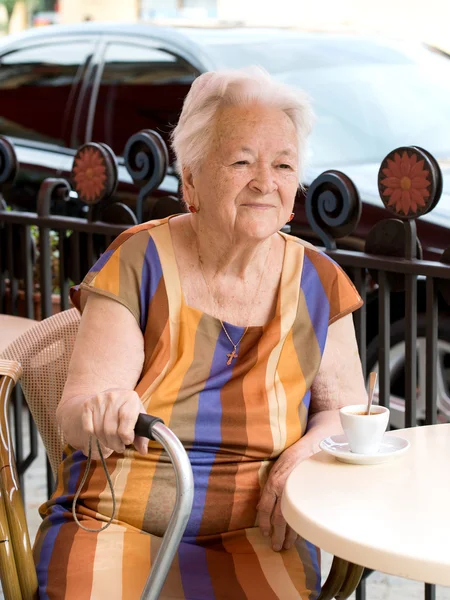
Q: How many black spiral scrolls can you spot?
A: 3